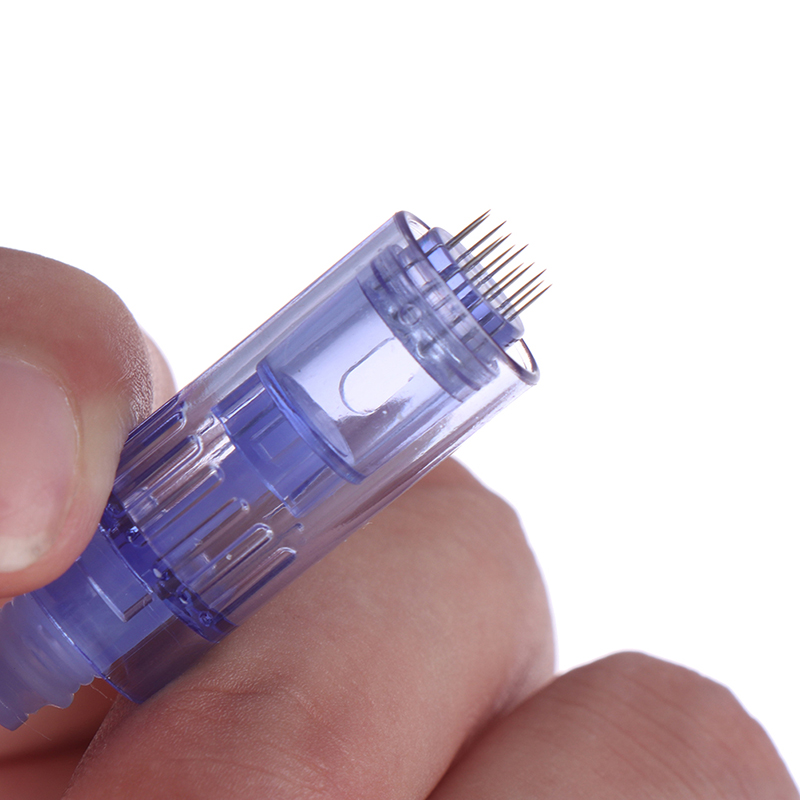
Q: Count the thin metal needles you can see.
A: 12